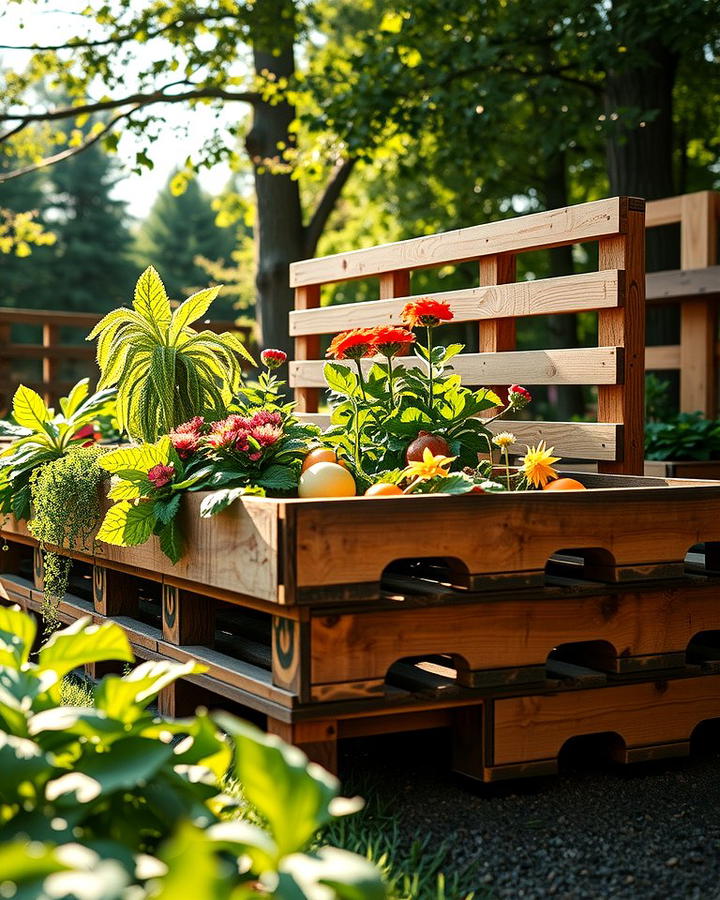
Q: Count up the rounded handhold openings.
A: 8